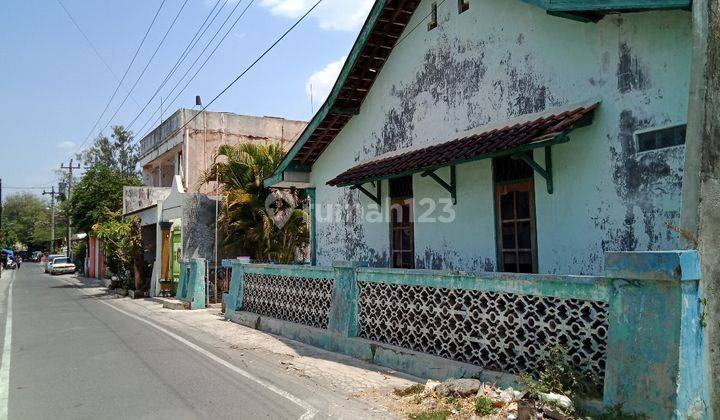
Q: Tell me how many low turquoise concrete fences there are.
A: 1